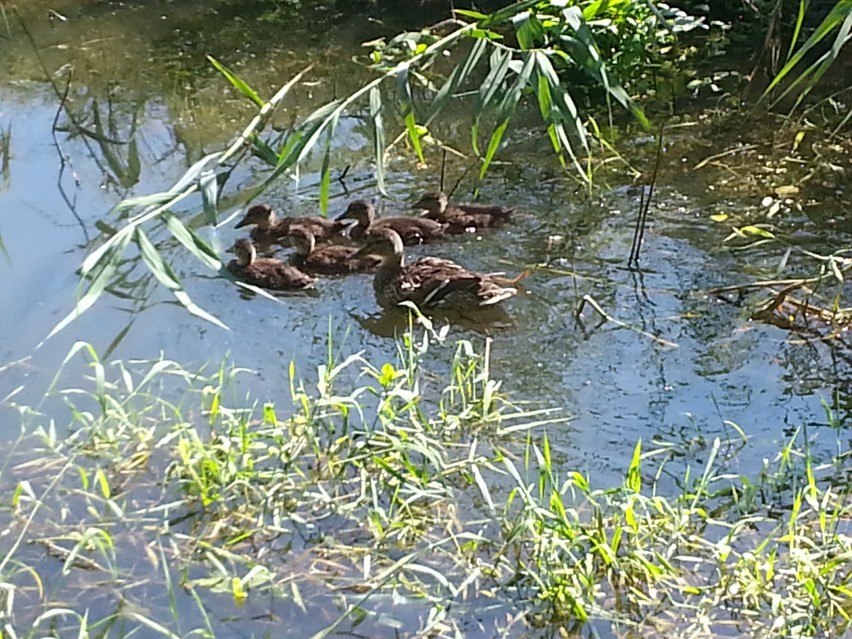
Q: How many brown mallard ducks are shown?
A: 6